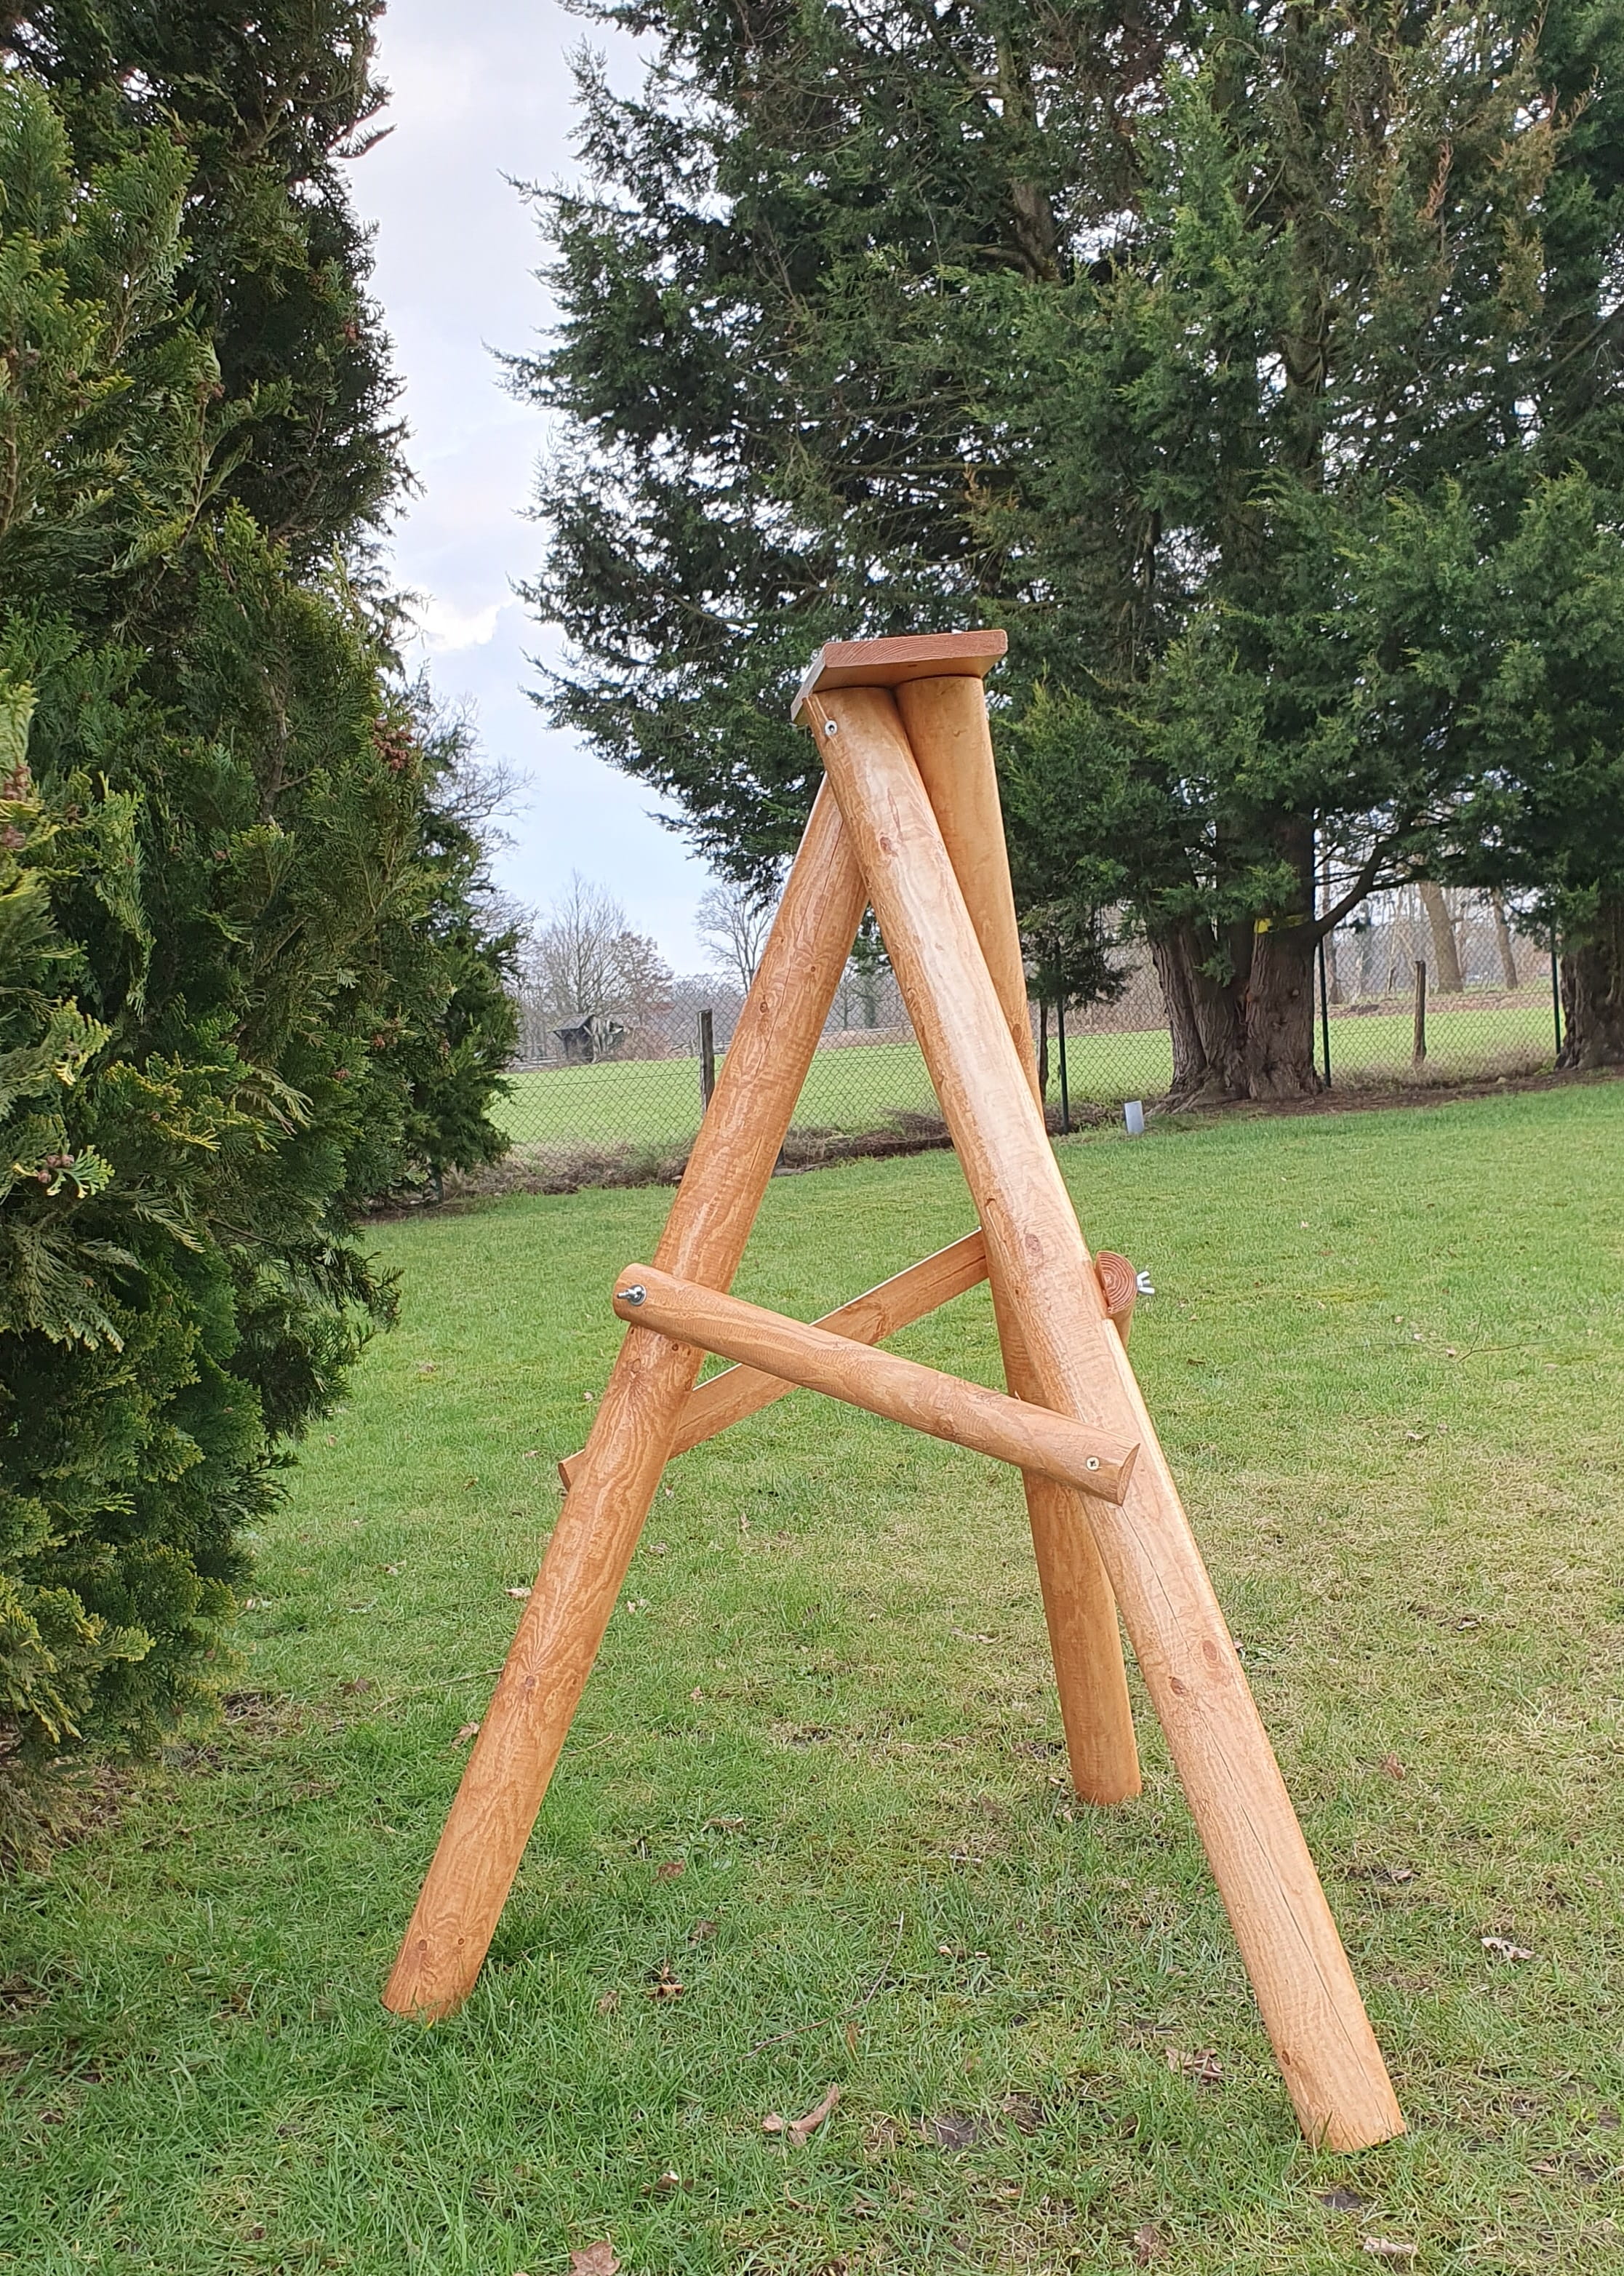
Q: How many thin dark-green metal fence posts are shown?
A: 3